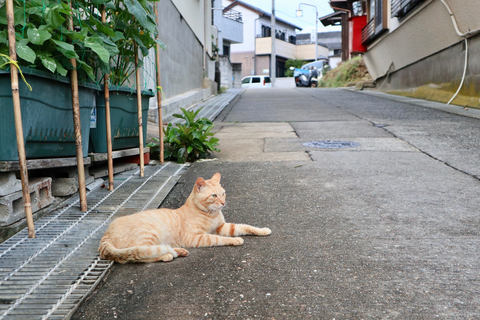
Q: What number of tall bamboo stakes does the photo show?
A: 5